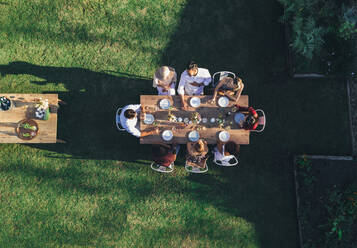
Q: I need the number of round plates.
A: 8